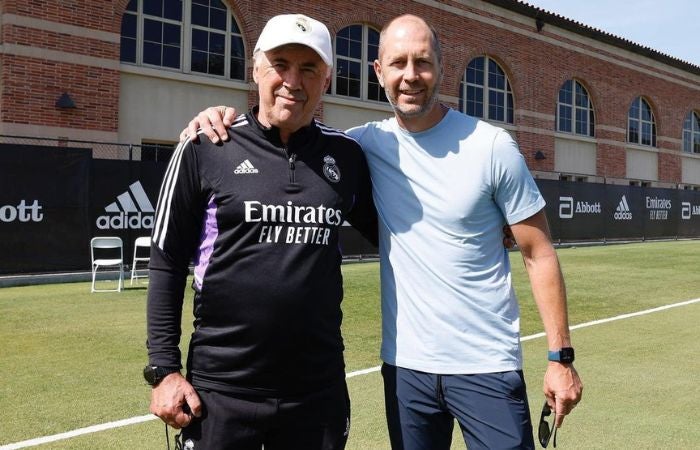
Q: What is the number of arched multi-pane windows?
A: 6